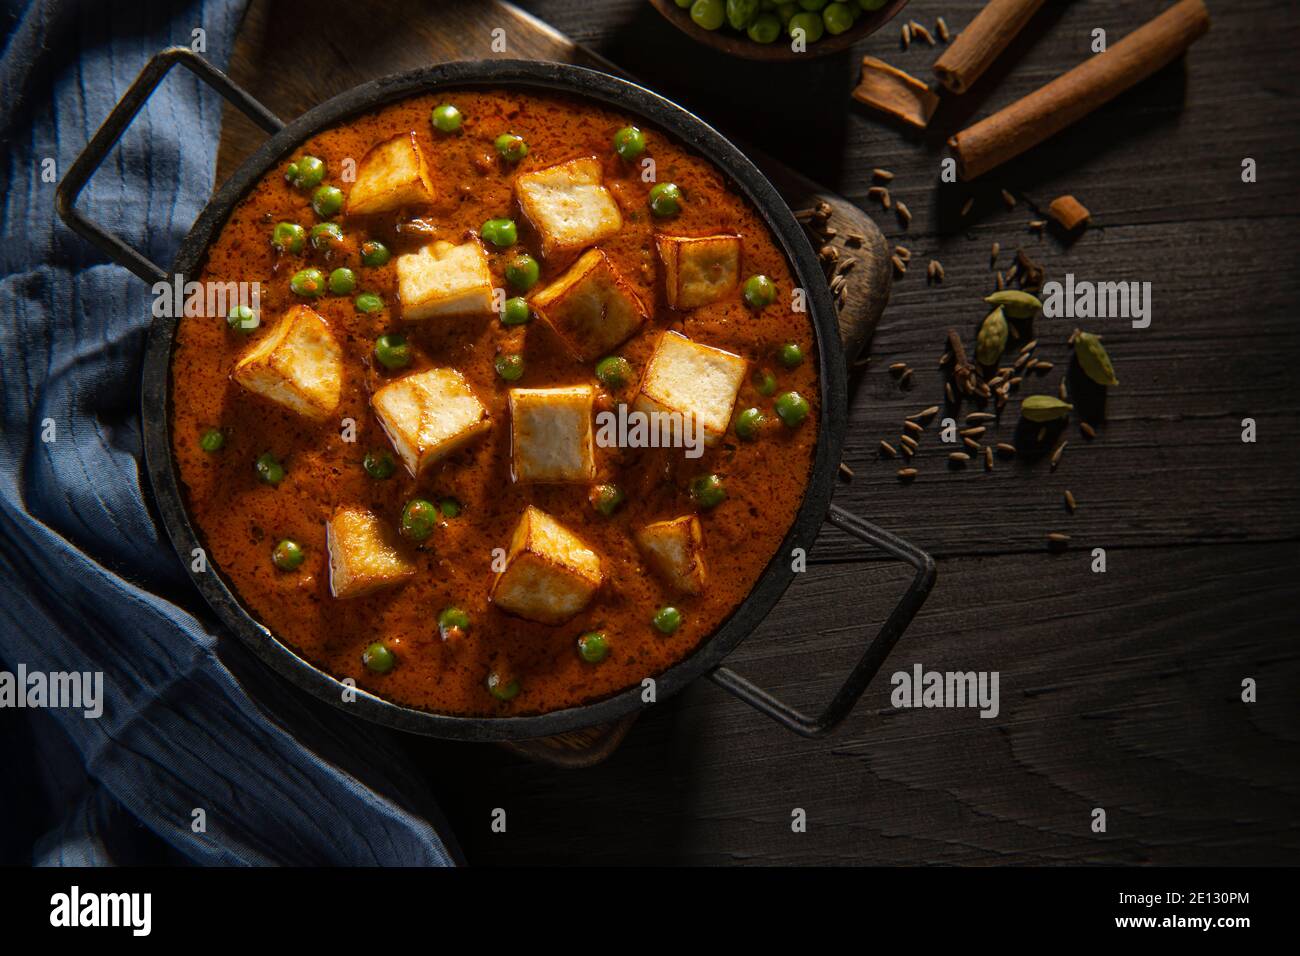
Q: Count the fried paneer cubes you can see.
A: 12